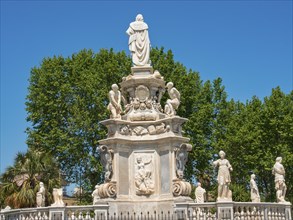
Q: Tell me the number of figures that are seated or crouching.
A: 2